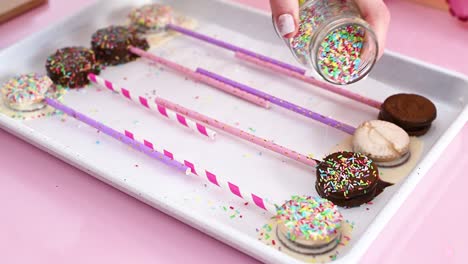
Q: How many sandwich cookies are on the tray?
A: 8